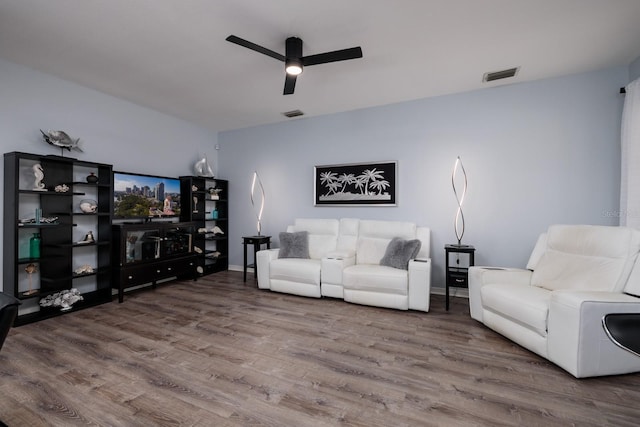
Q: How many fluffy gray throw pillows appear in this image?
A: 2